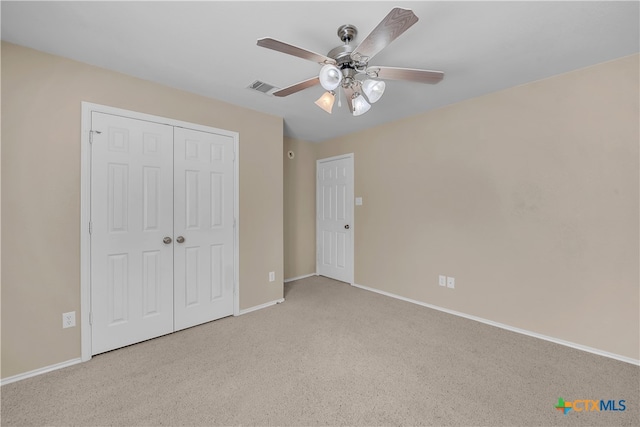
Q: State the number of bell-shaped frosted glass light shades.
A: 4